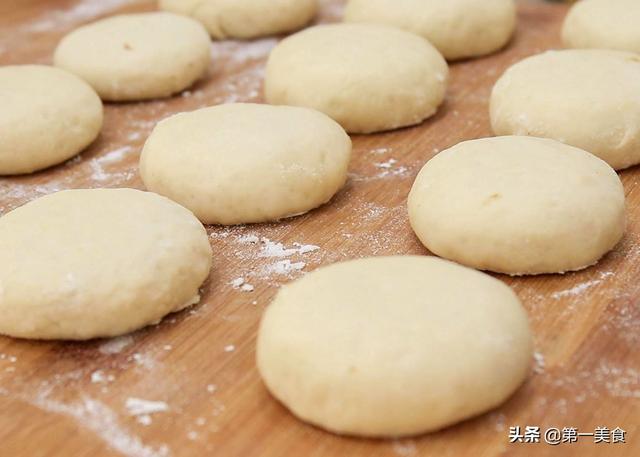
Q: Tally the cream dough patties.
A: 11